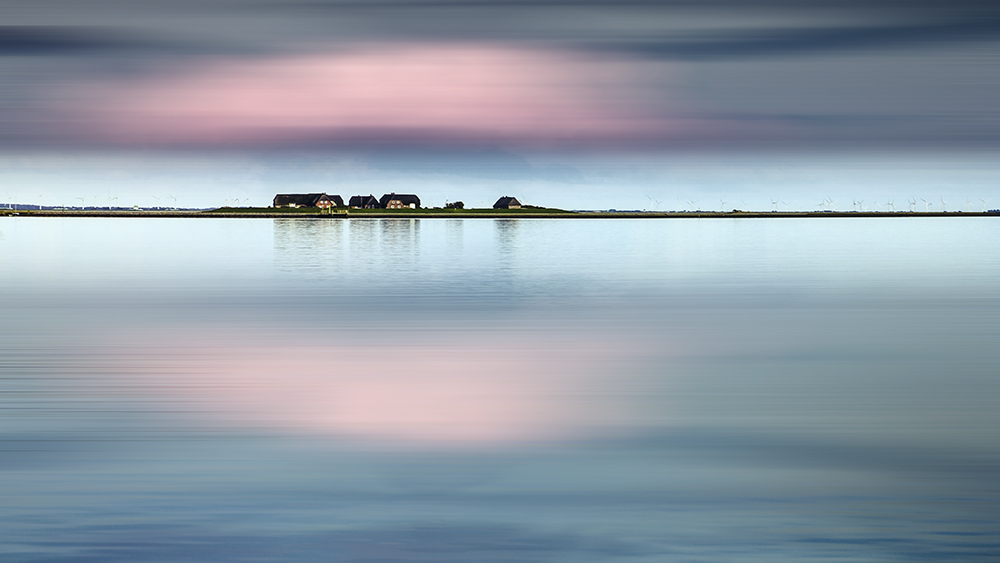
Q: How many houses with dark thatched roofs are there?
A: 4